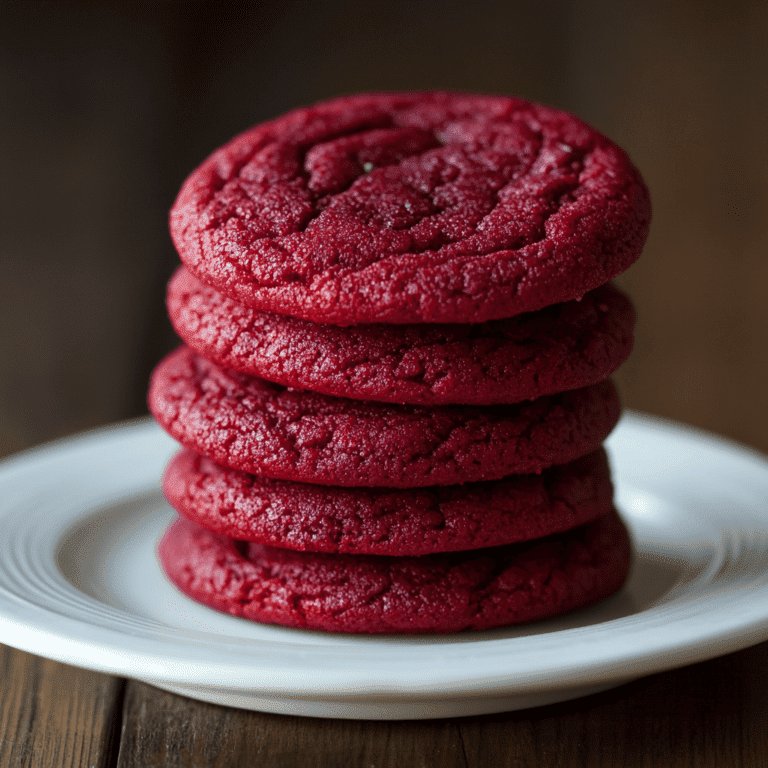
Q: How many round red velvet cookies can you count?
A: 5